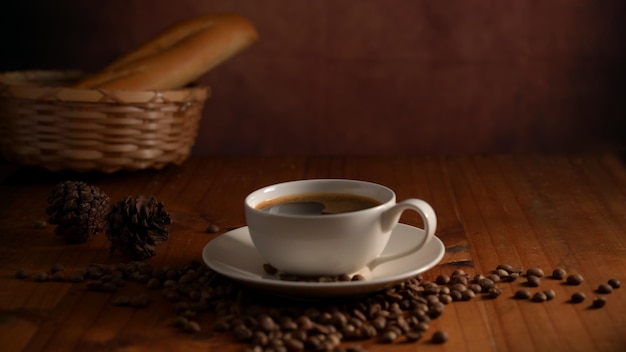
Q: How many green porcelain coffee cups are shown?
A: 0